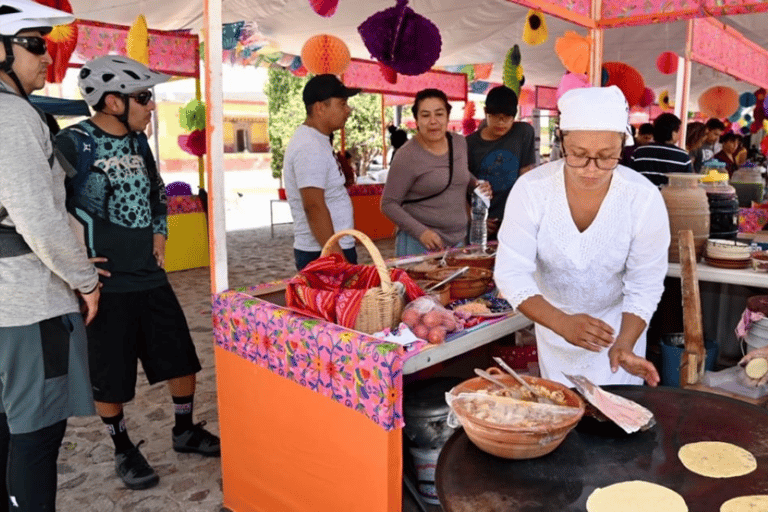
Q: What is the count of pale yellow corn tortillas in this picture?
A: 3